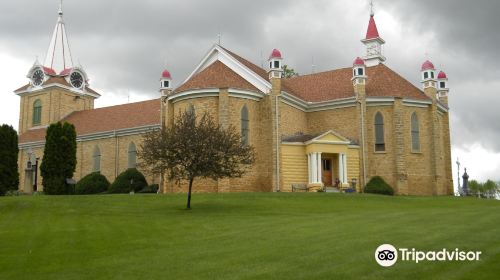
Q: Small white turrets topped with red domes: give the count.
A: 5